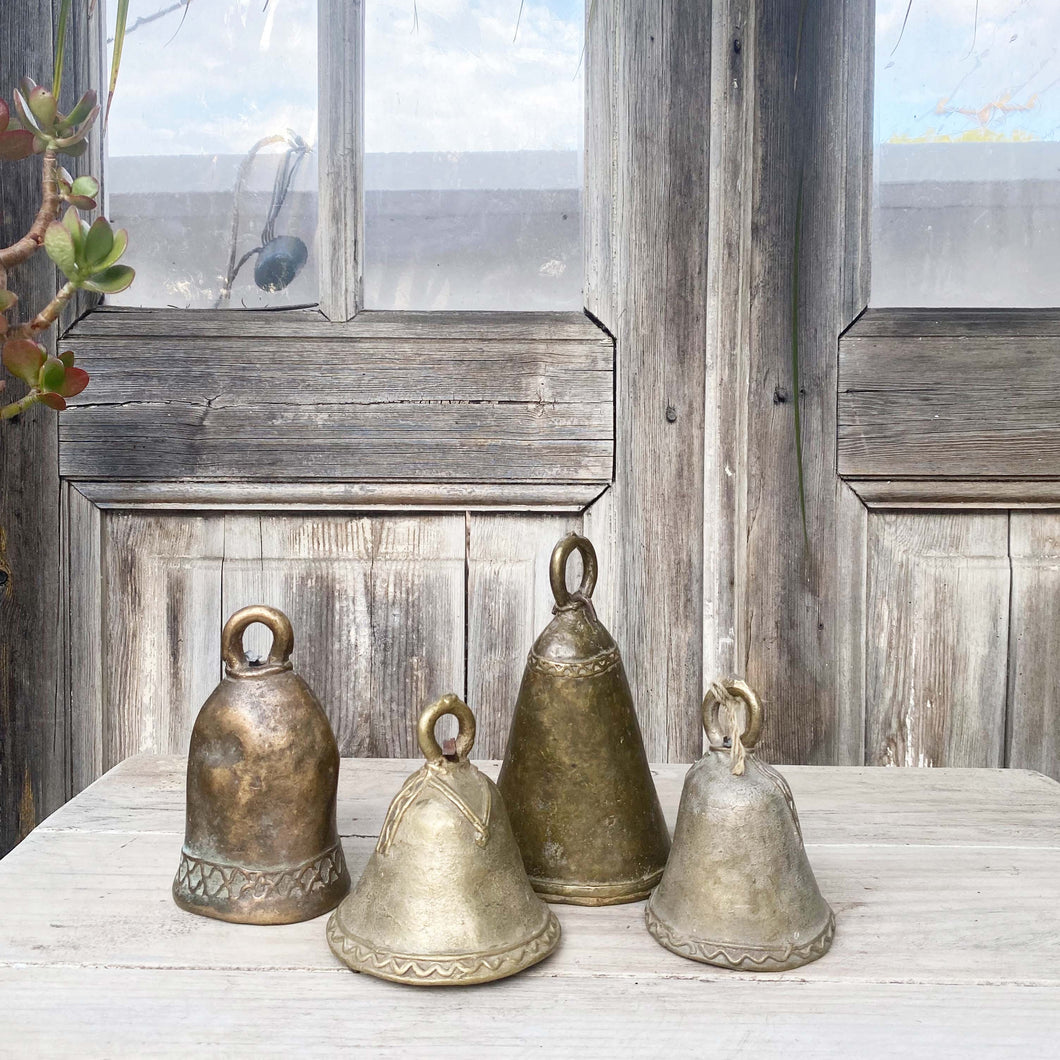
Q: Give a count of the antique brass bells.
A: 4